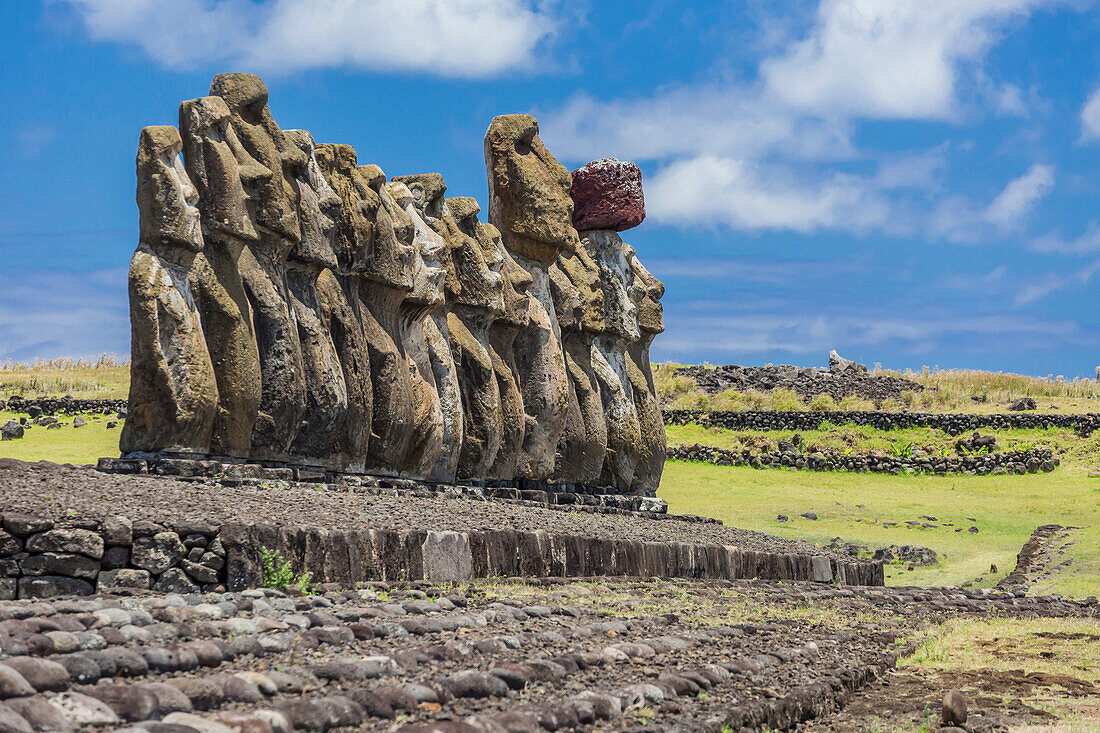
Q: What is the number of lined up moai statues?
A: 15